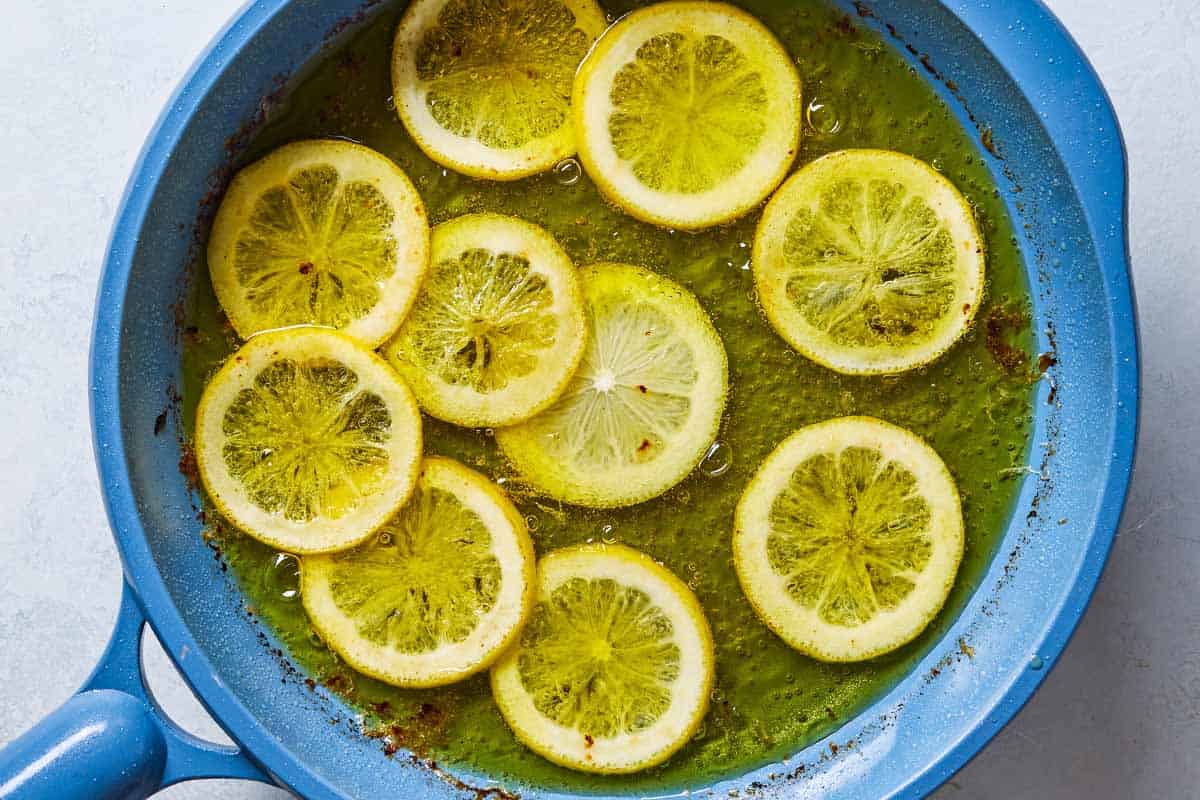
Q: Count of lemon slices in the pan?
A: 10